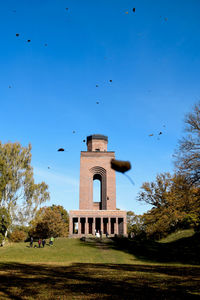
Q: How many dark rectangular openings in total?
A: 7